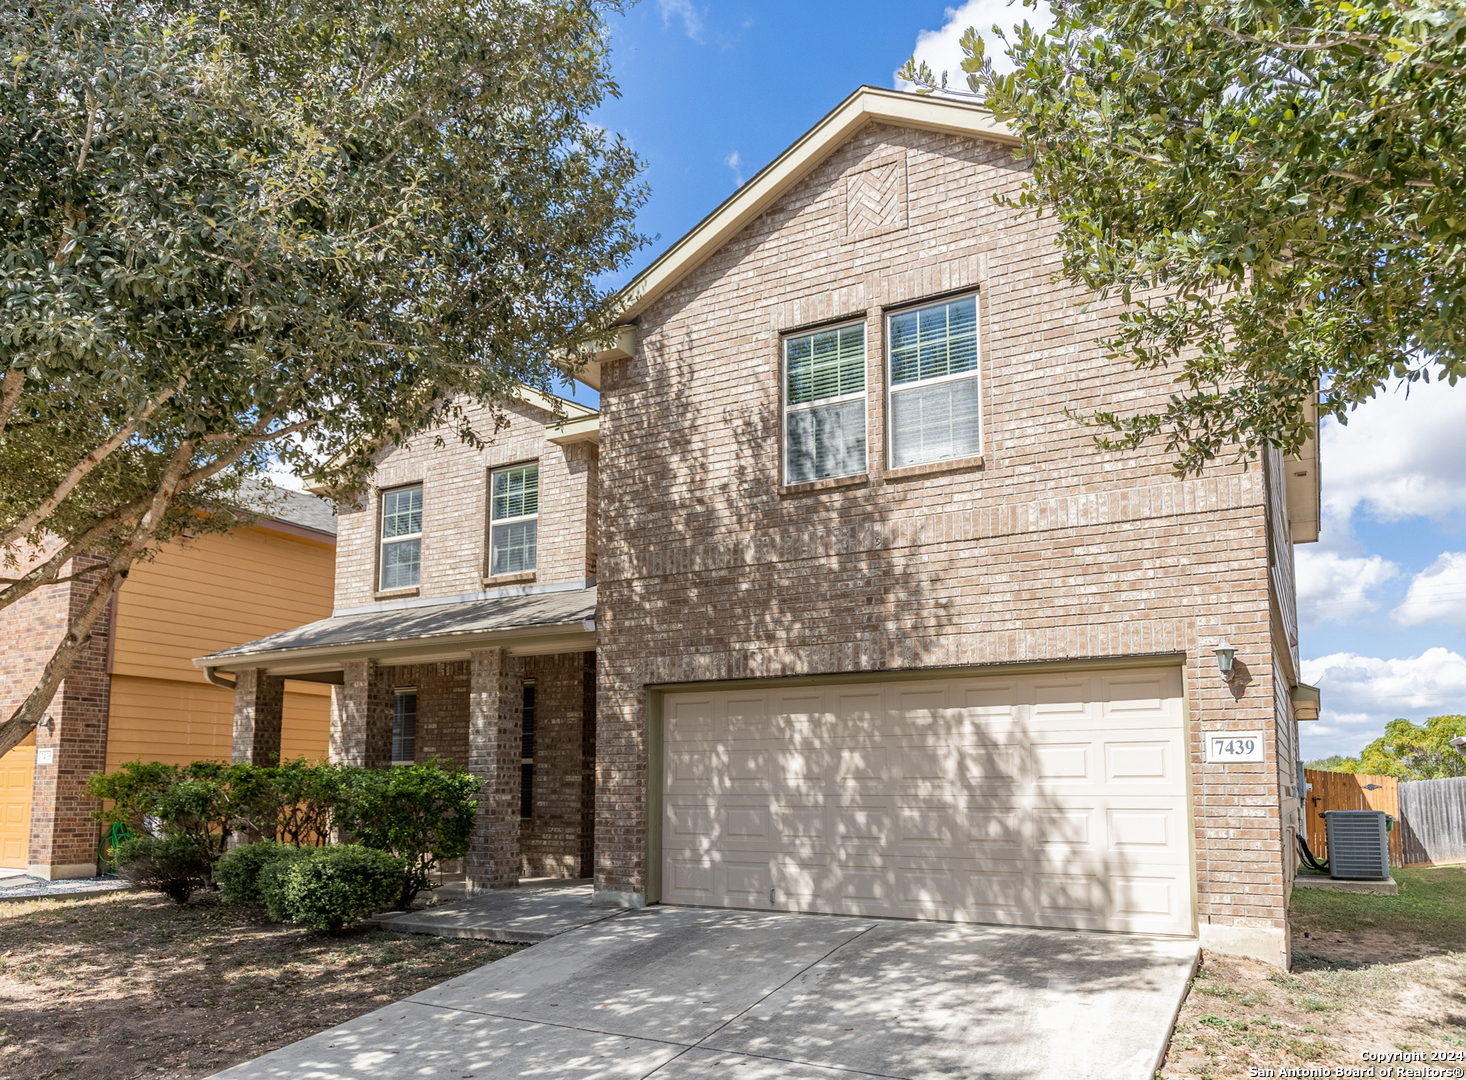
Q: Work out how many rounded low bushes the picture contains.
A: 3